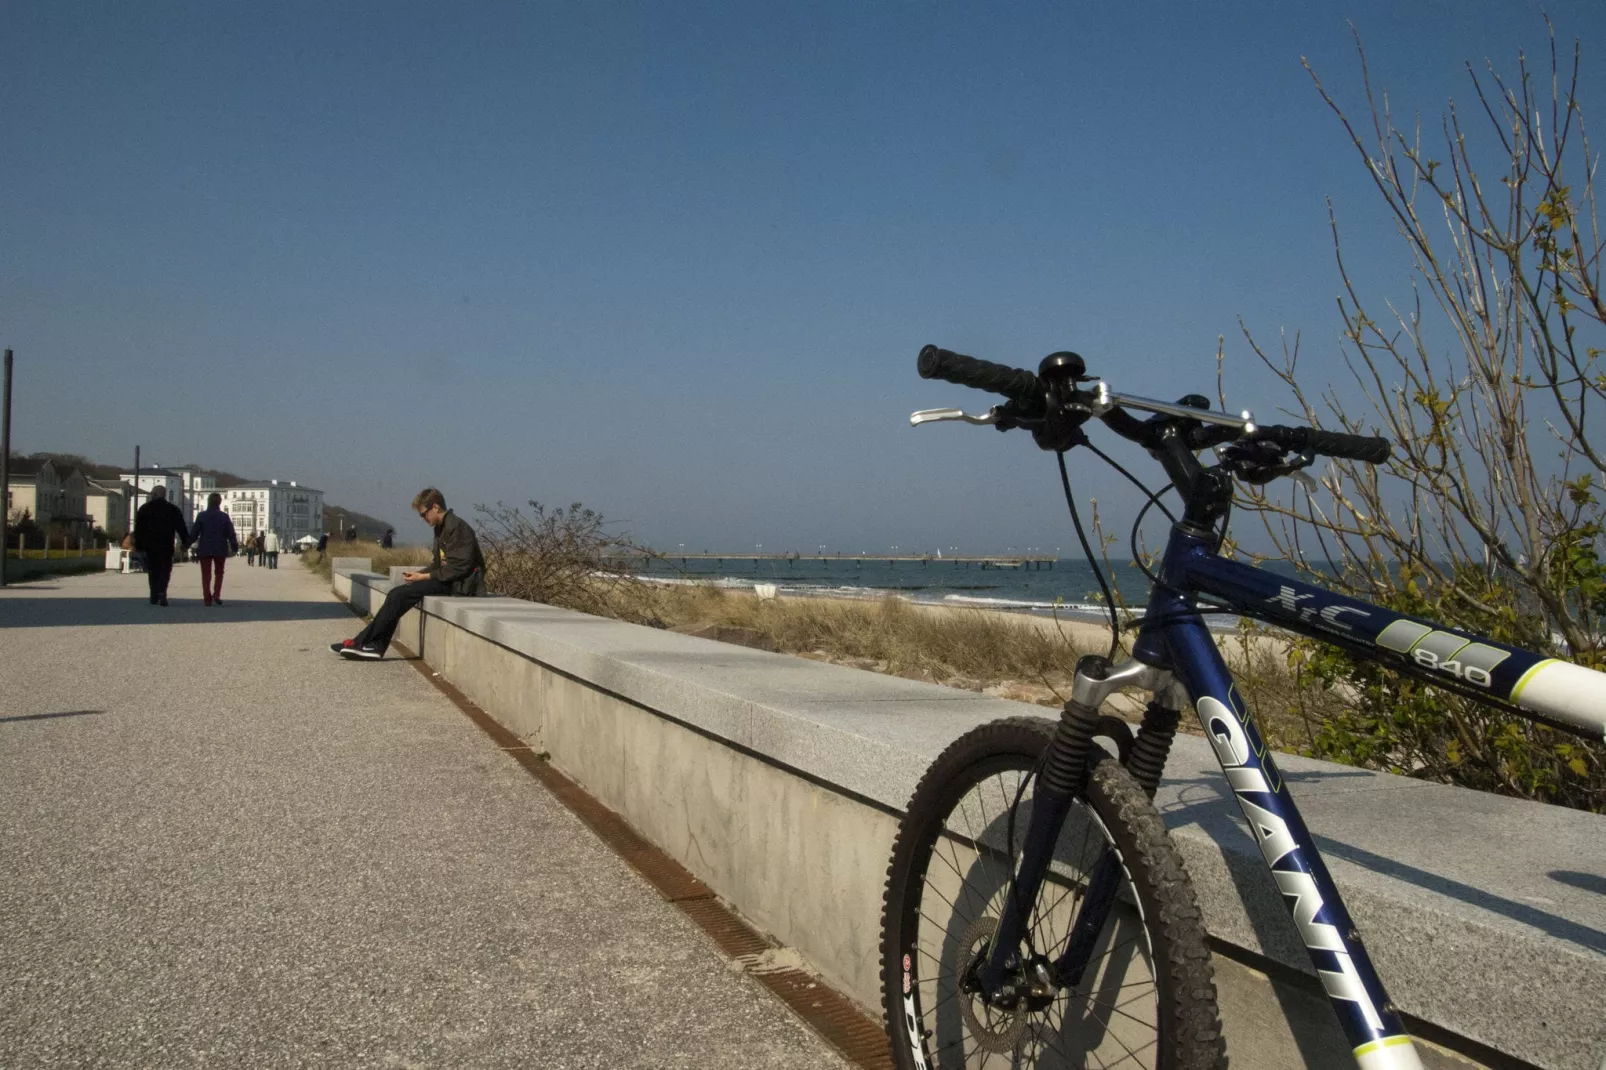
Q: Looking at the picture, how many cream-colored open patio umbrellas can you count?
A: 1